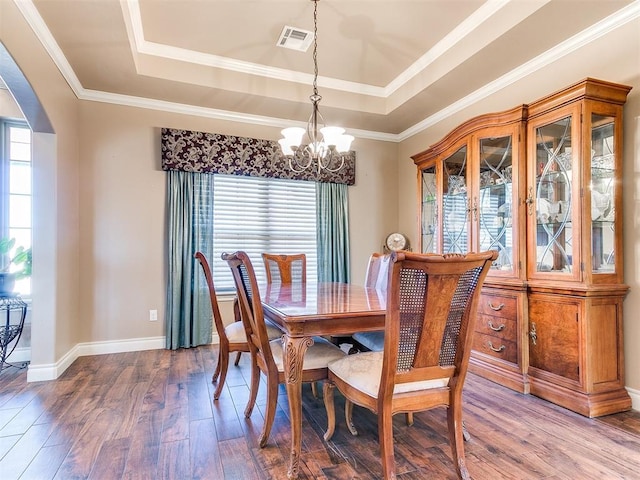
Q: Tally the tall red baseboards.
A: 0